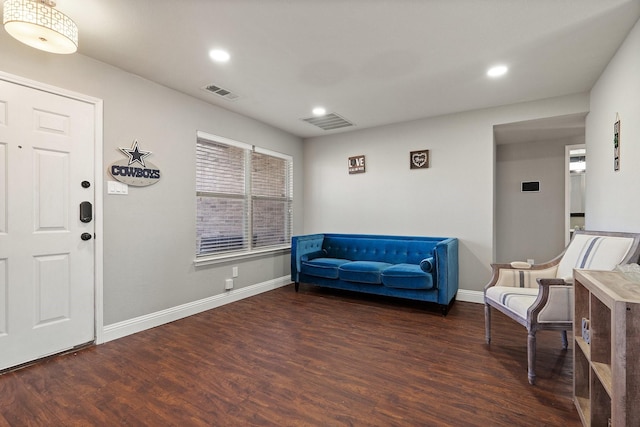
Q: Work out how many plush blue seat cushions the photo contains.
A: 3